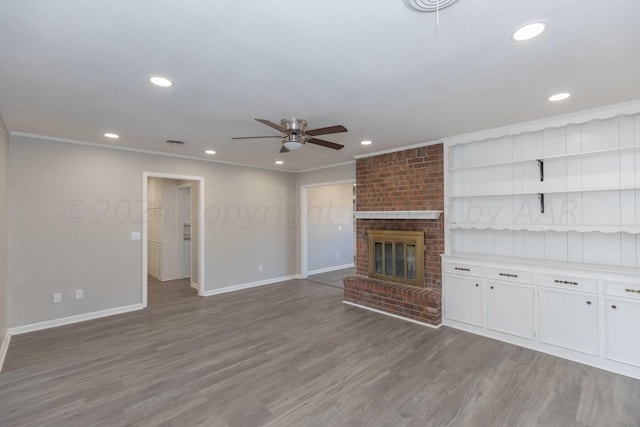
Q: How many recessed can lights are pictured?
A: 7